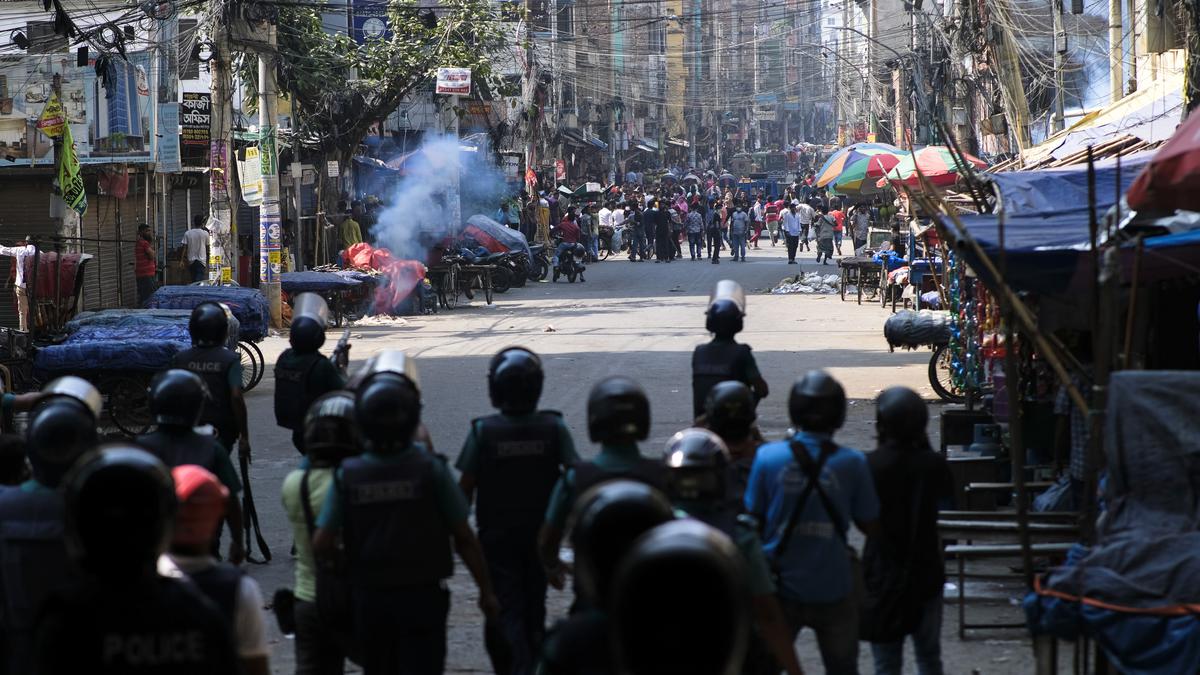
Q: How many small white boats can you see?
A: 0